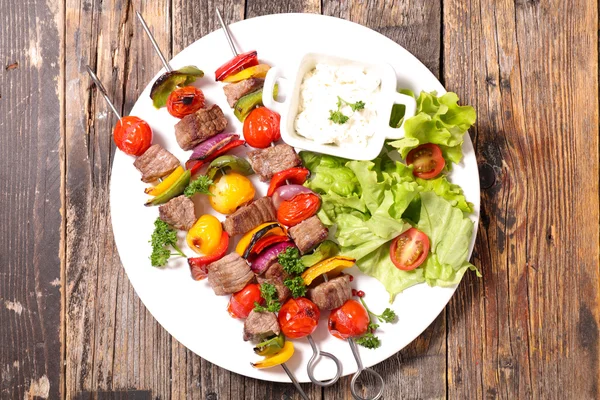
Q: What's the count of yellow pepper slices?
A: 5